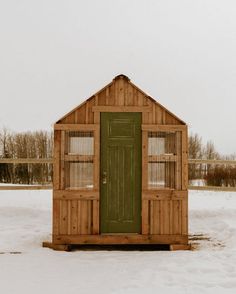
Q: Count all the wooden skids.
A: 2